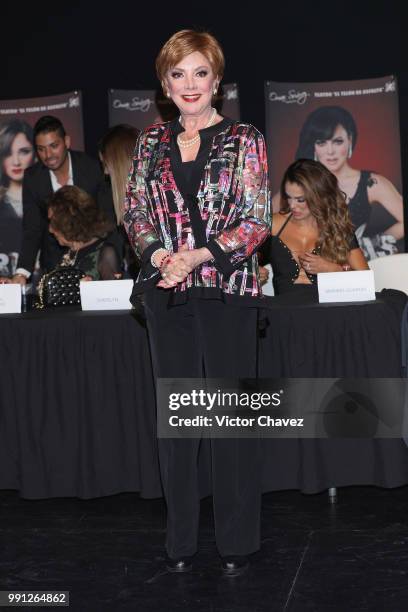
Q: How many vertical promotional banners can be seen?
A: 3